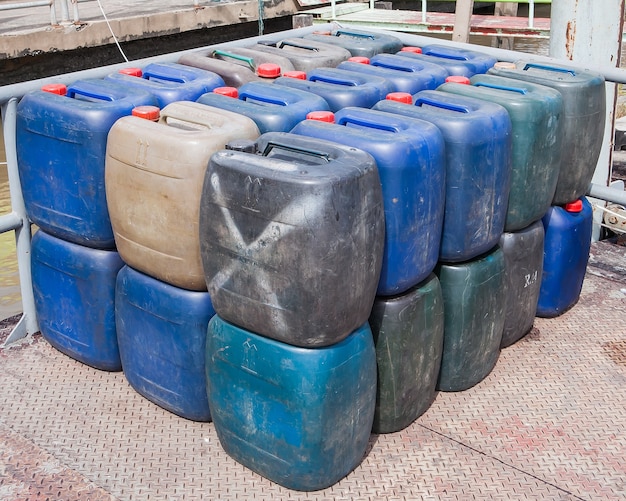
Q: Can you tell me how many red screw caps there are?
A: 12